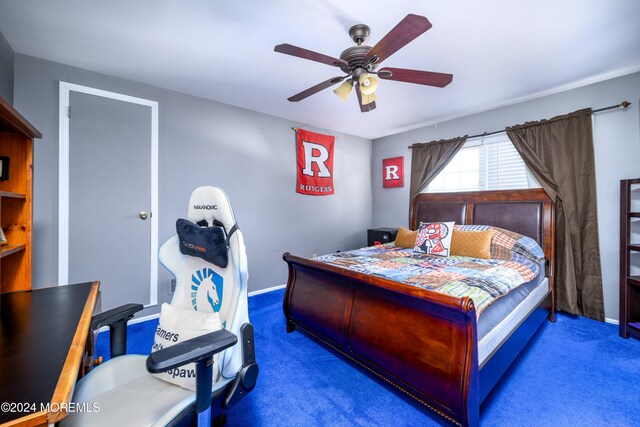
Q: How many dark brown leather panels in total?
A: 2